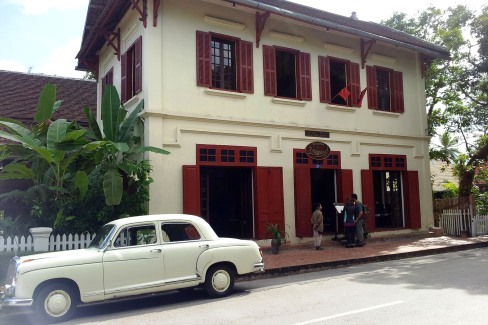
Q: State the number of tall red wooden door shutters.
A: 6